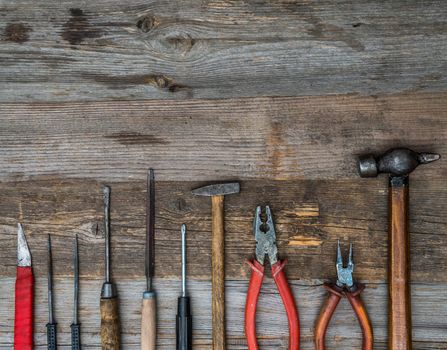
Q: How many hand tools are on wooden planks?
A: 10